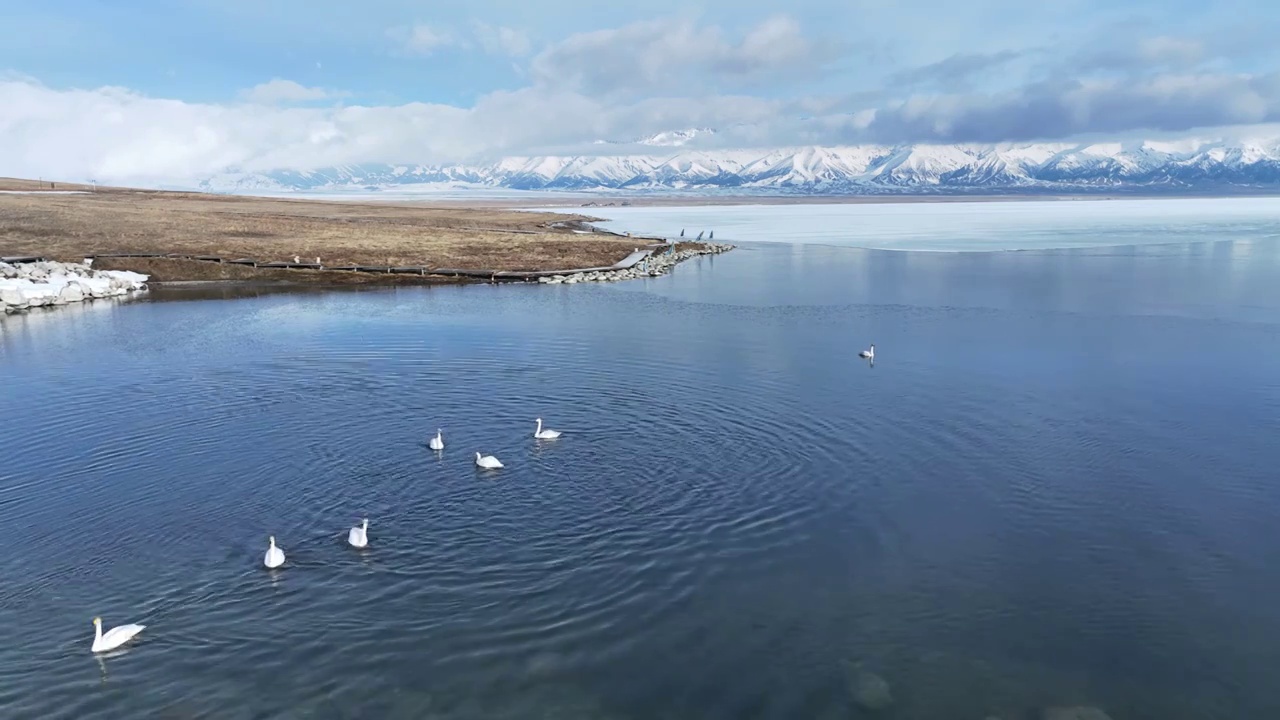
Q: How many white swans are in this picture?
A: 7